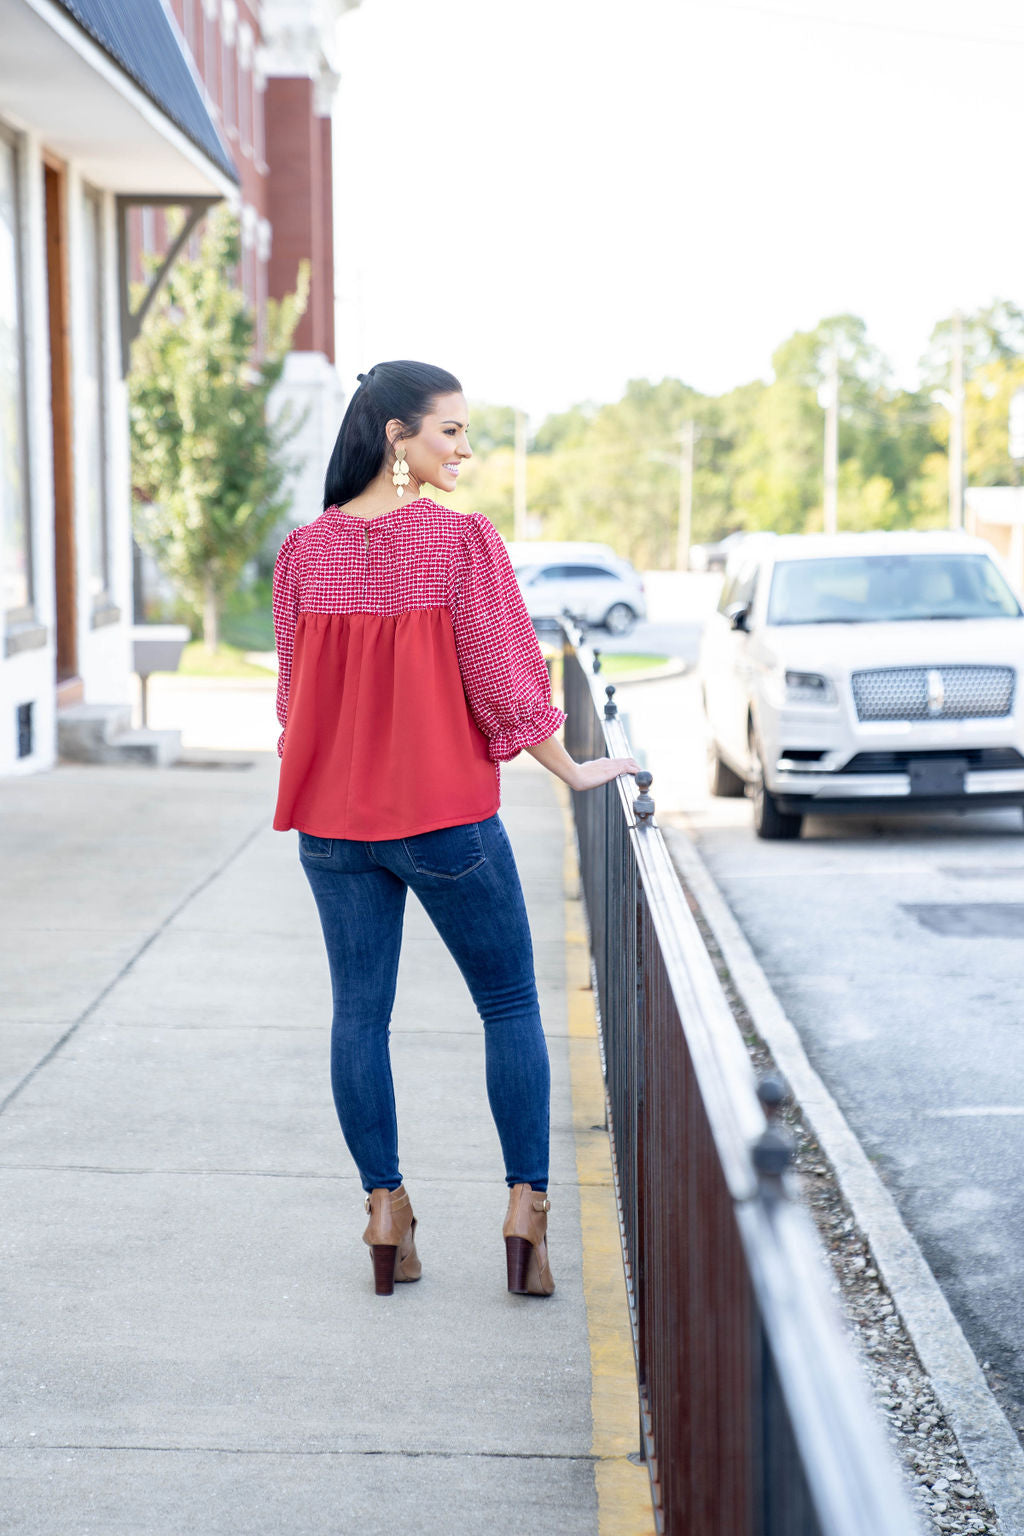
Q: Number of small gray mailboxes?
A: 1